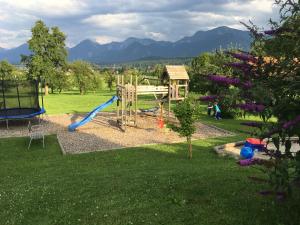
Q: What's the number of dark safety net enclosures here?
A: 1